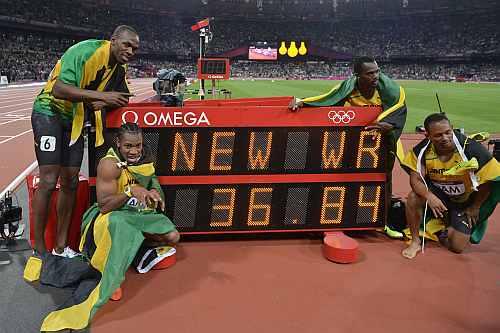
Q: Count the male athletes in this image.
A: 4